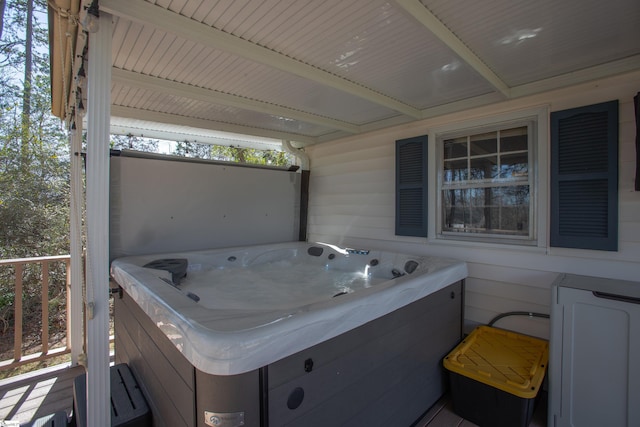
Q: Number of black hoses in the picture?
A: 1